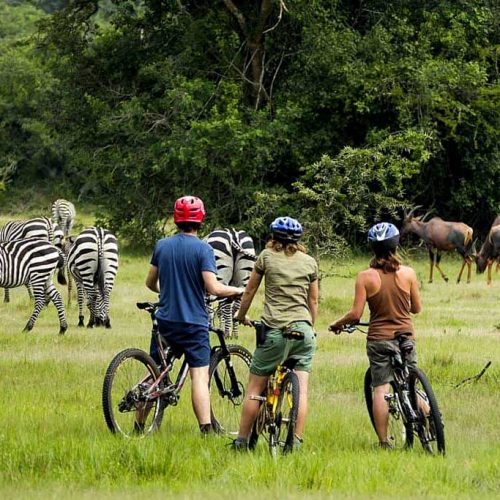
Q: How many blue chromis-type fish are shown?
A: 0